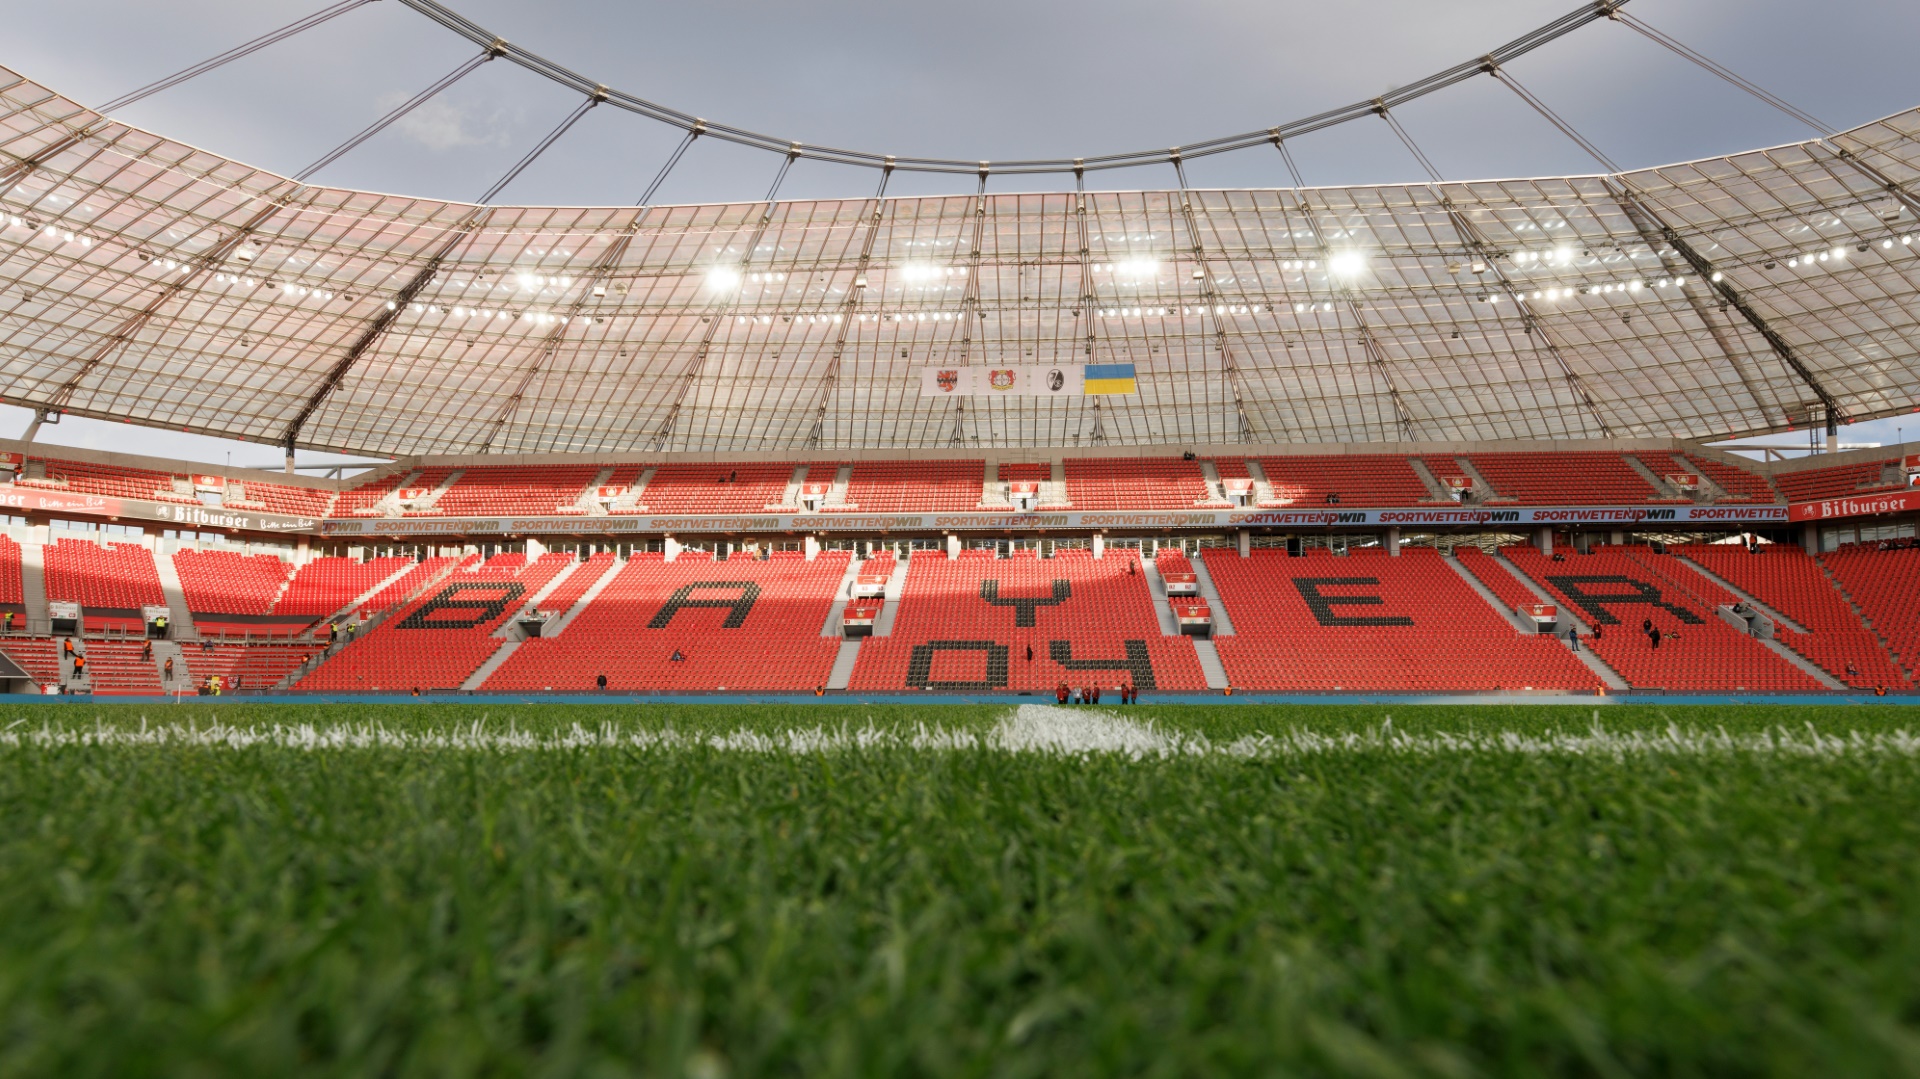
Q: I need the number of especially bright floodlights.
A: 4